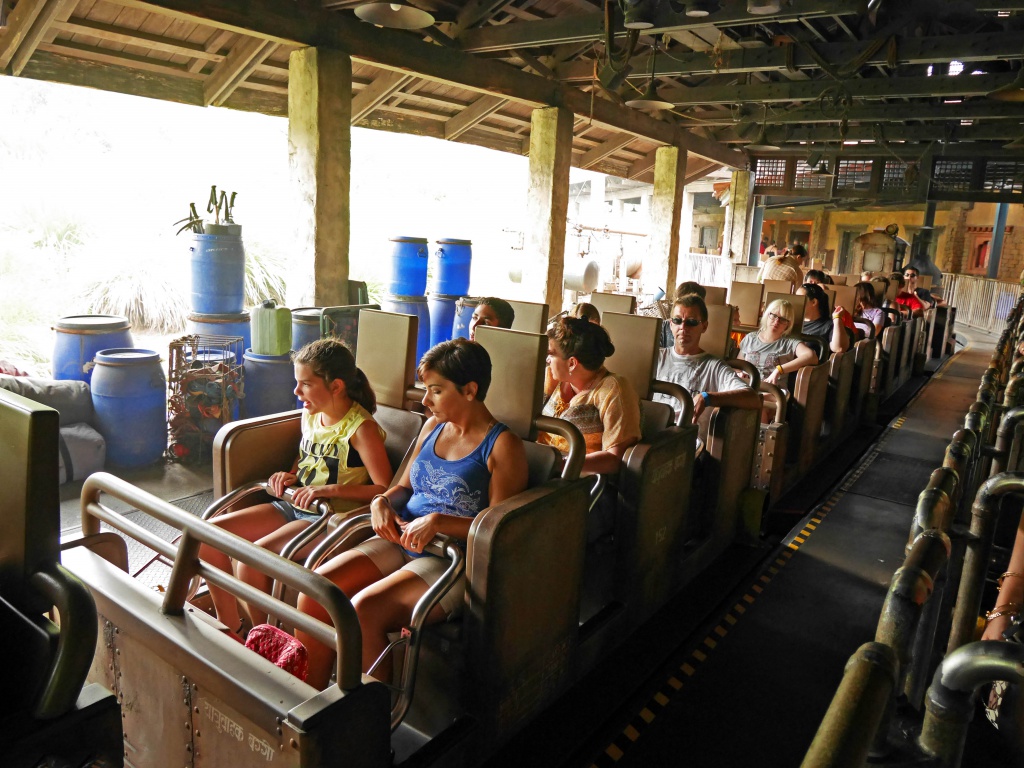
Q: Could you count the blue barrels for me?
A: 12